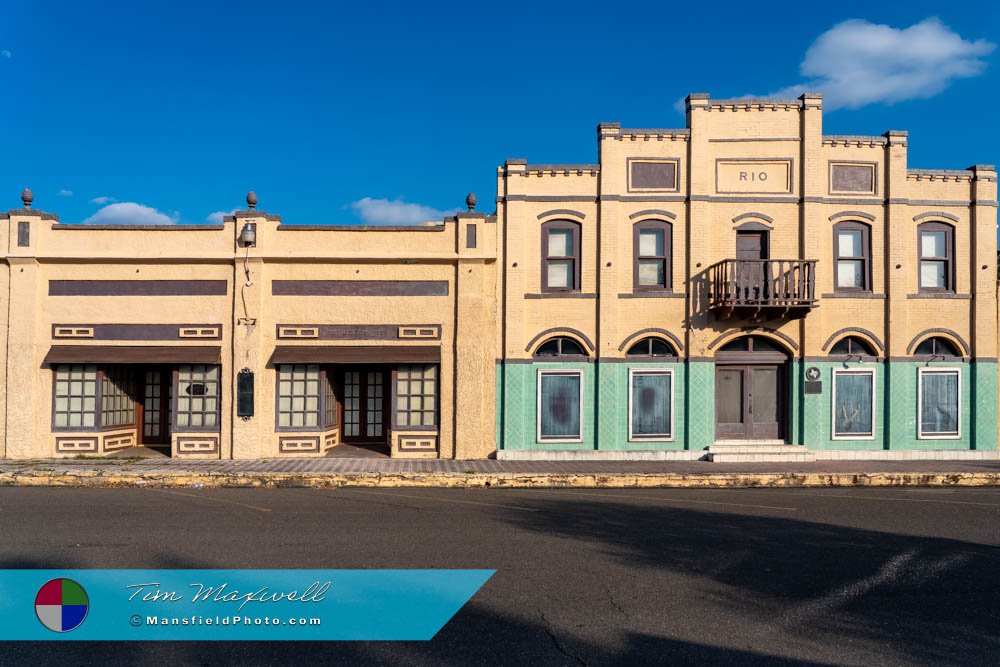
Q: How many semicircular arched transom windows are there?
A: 5